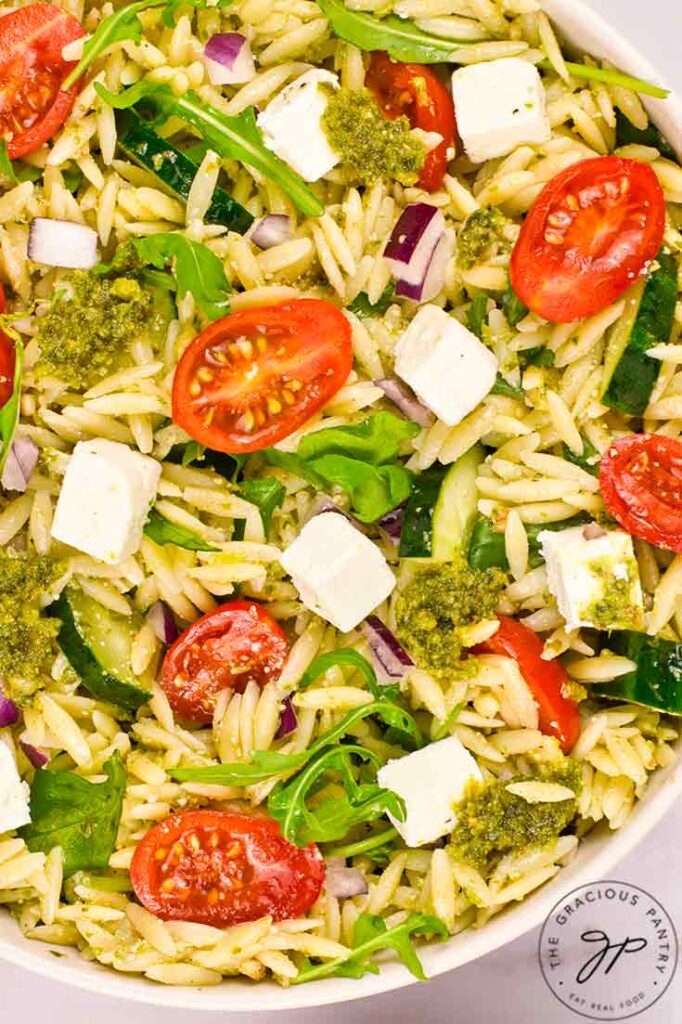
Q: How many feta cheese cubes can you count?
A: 8